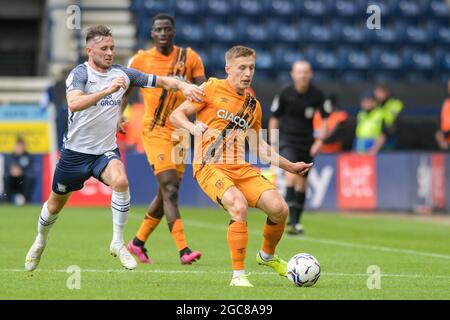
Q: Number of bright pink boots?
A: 2